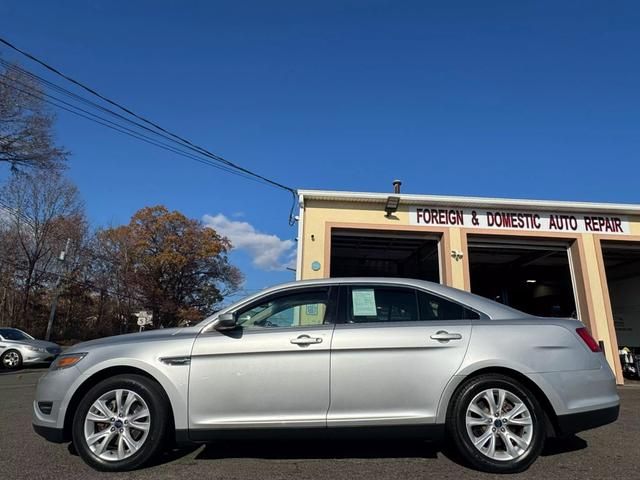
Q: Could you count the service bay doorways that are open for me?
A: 3